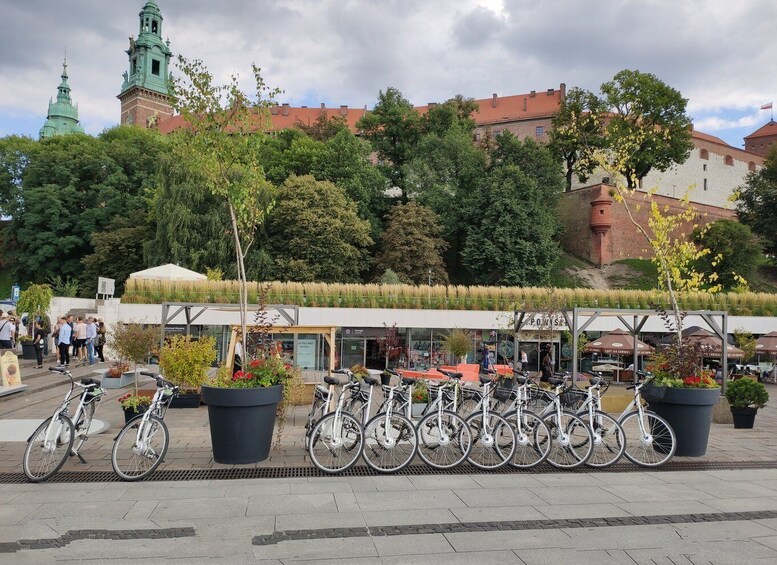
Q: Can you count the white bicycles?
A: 10